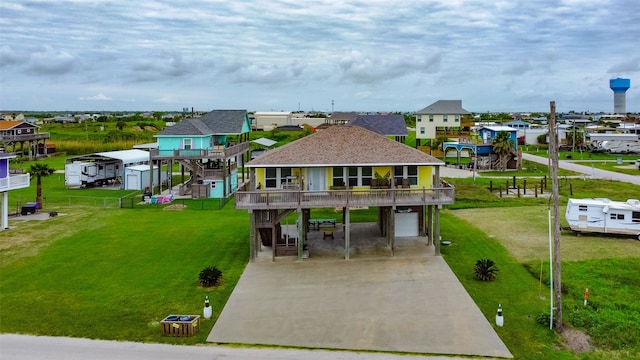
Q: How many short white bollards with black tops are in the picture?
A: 2